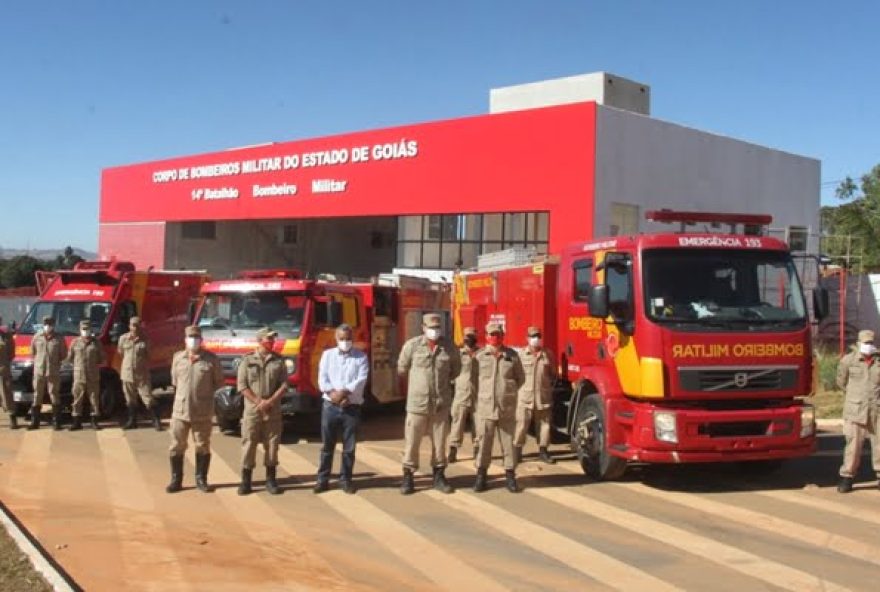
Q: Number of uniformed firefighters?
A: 11